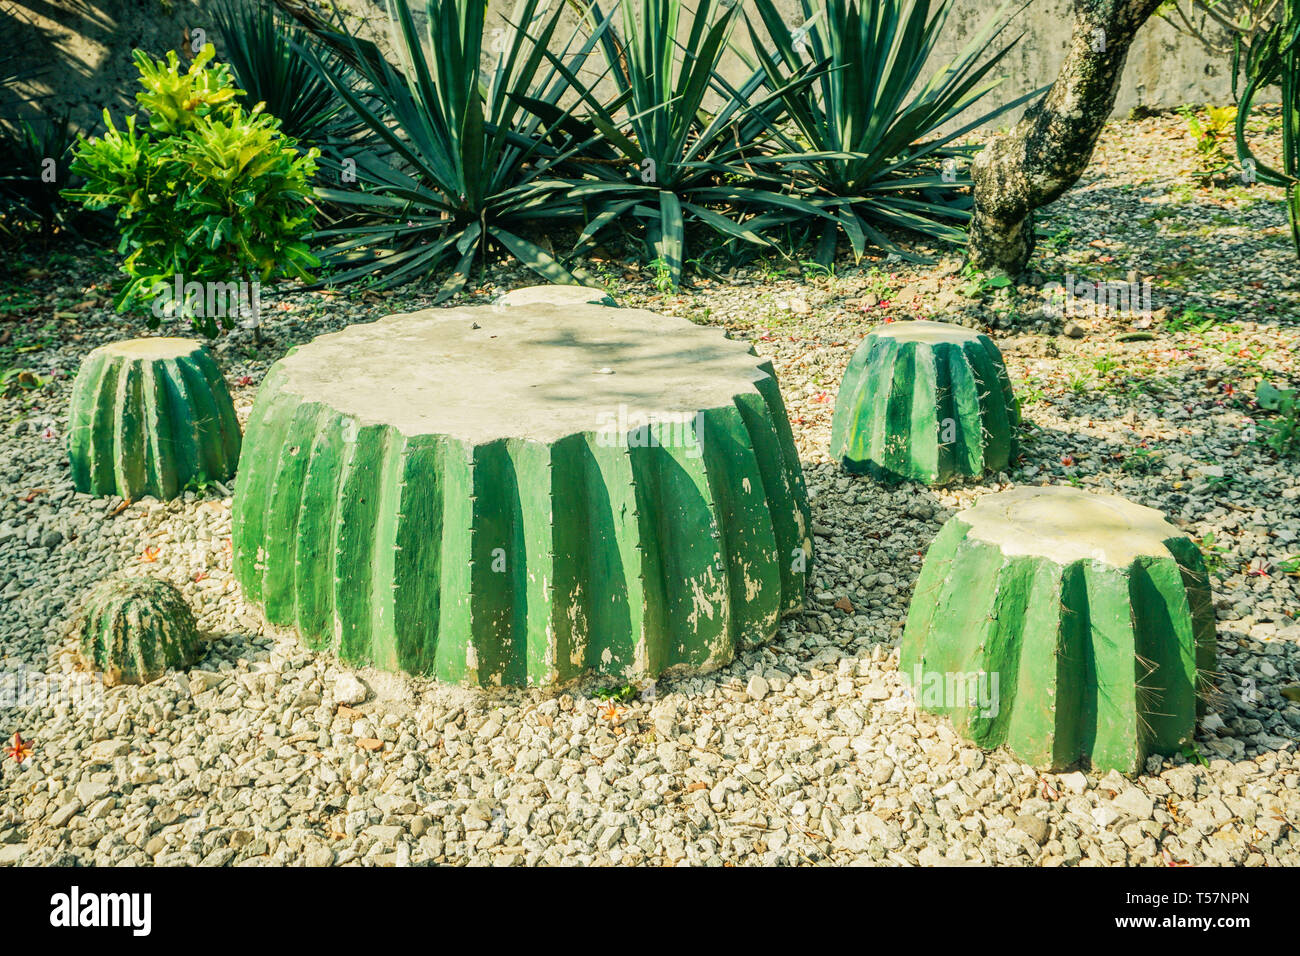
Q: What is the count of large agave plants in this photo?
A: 3